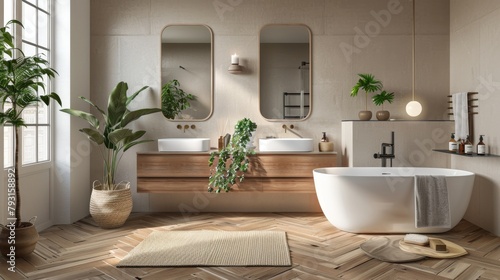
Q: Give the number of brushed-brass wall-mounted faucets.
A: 2